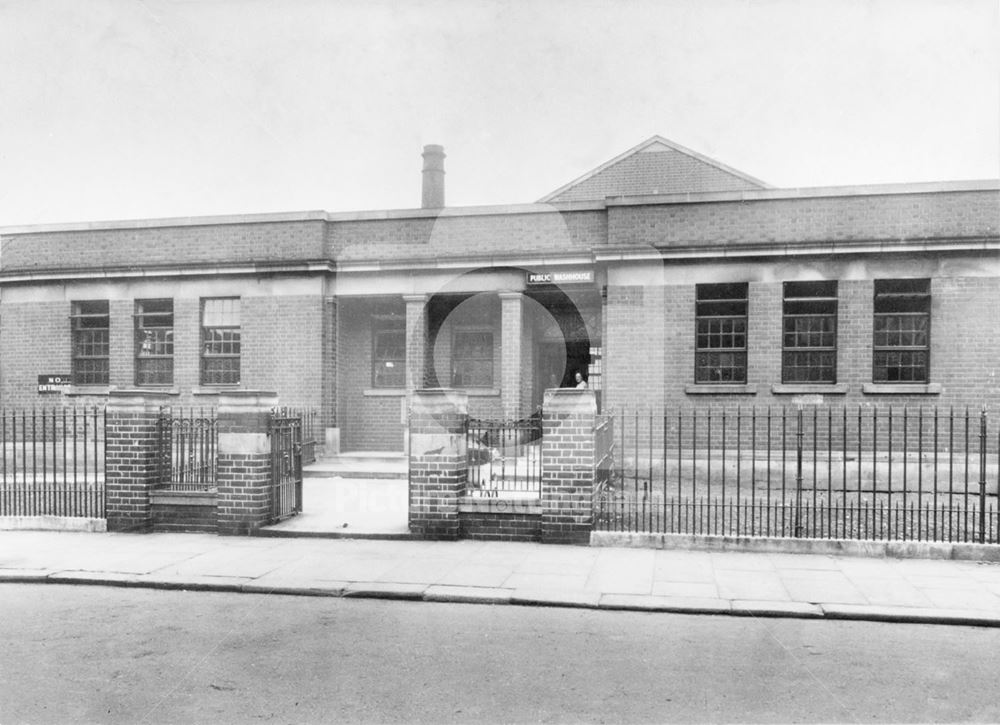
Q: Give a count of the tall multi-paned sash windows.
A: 6